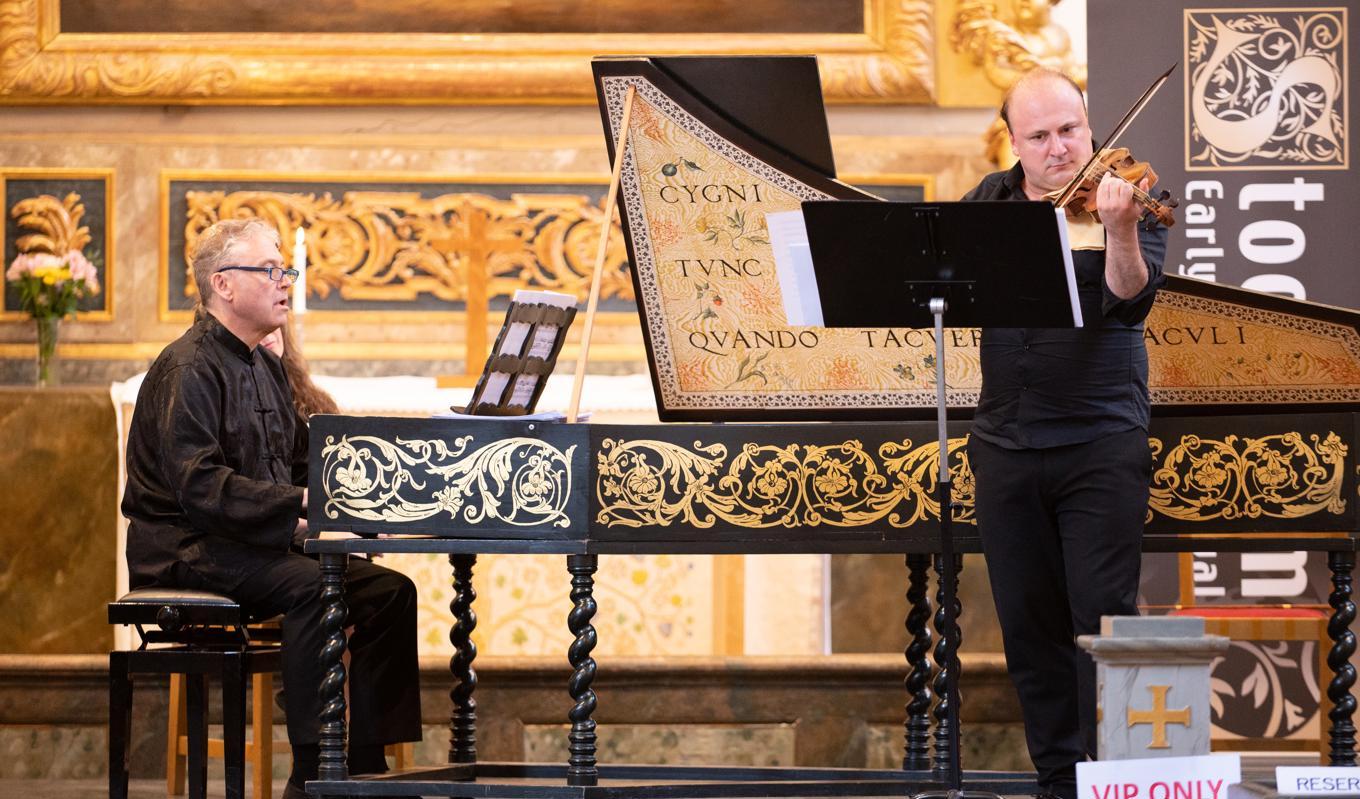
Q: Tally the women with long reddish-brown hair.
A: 1